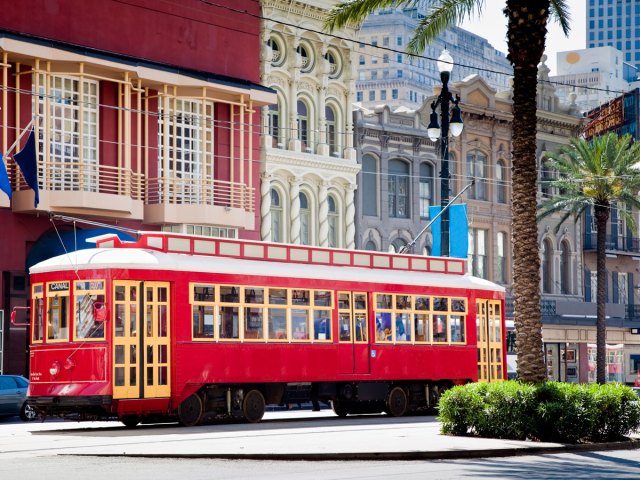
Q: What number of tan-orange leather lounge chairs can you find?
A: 0